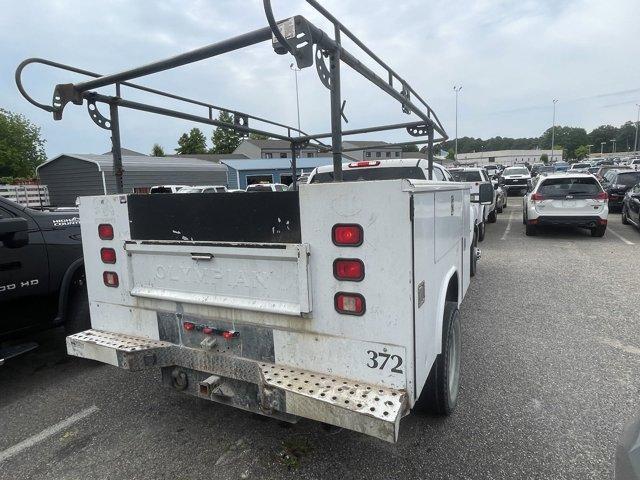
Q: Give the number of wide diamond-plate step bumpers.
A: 1